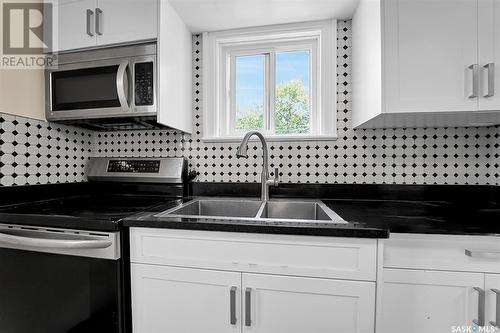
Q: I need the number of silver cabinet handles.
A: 9